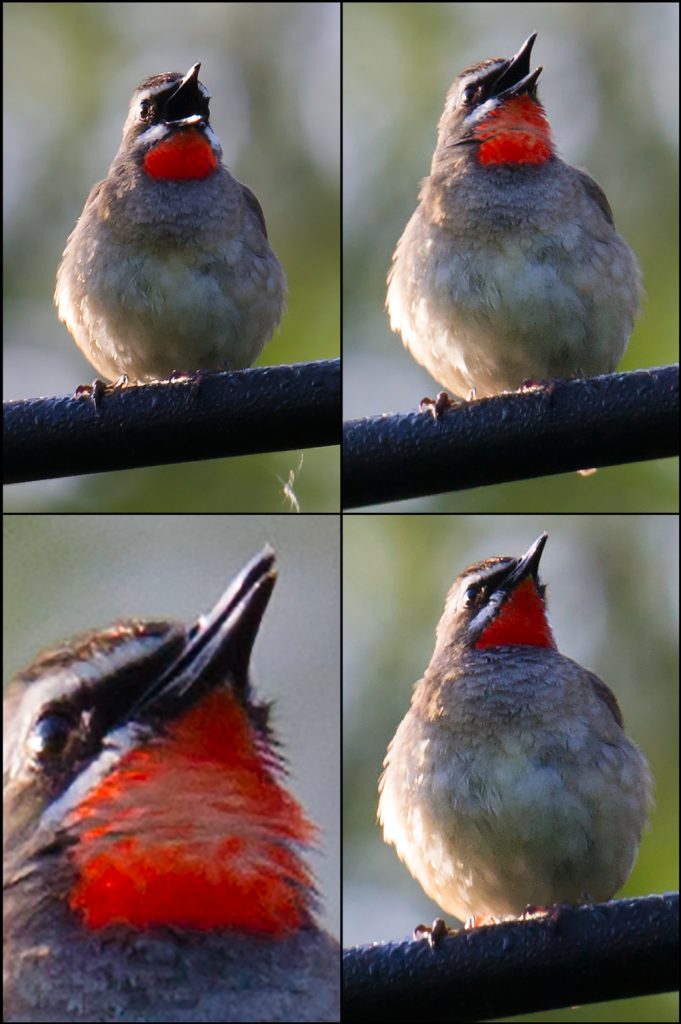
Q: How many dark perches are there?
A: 3